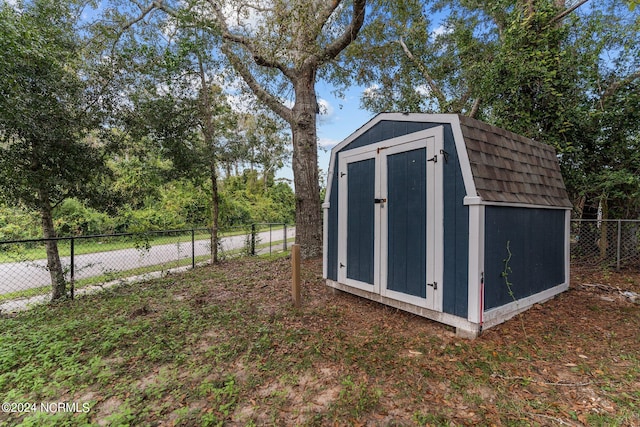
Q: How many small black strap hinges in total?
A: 4